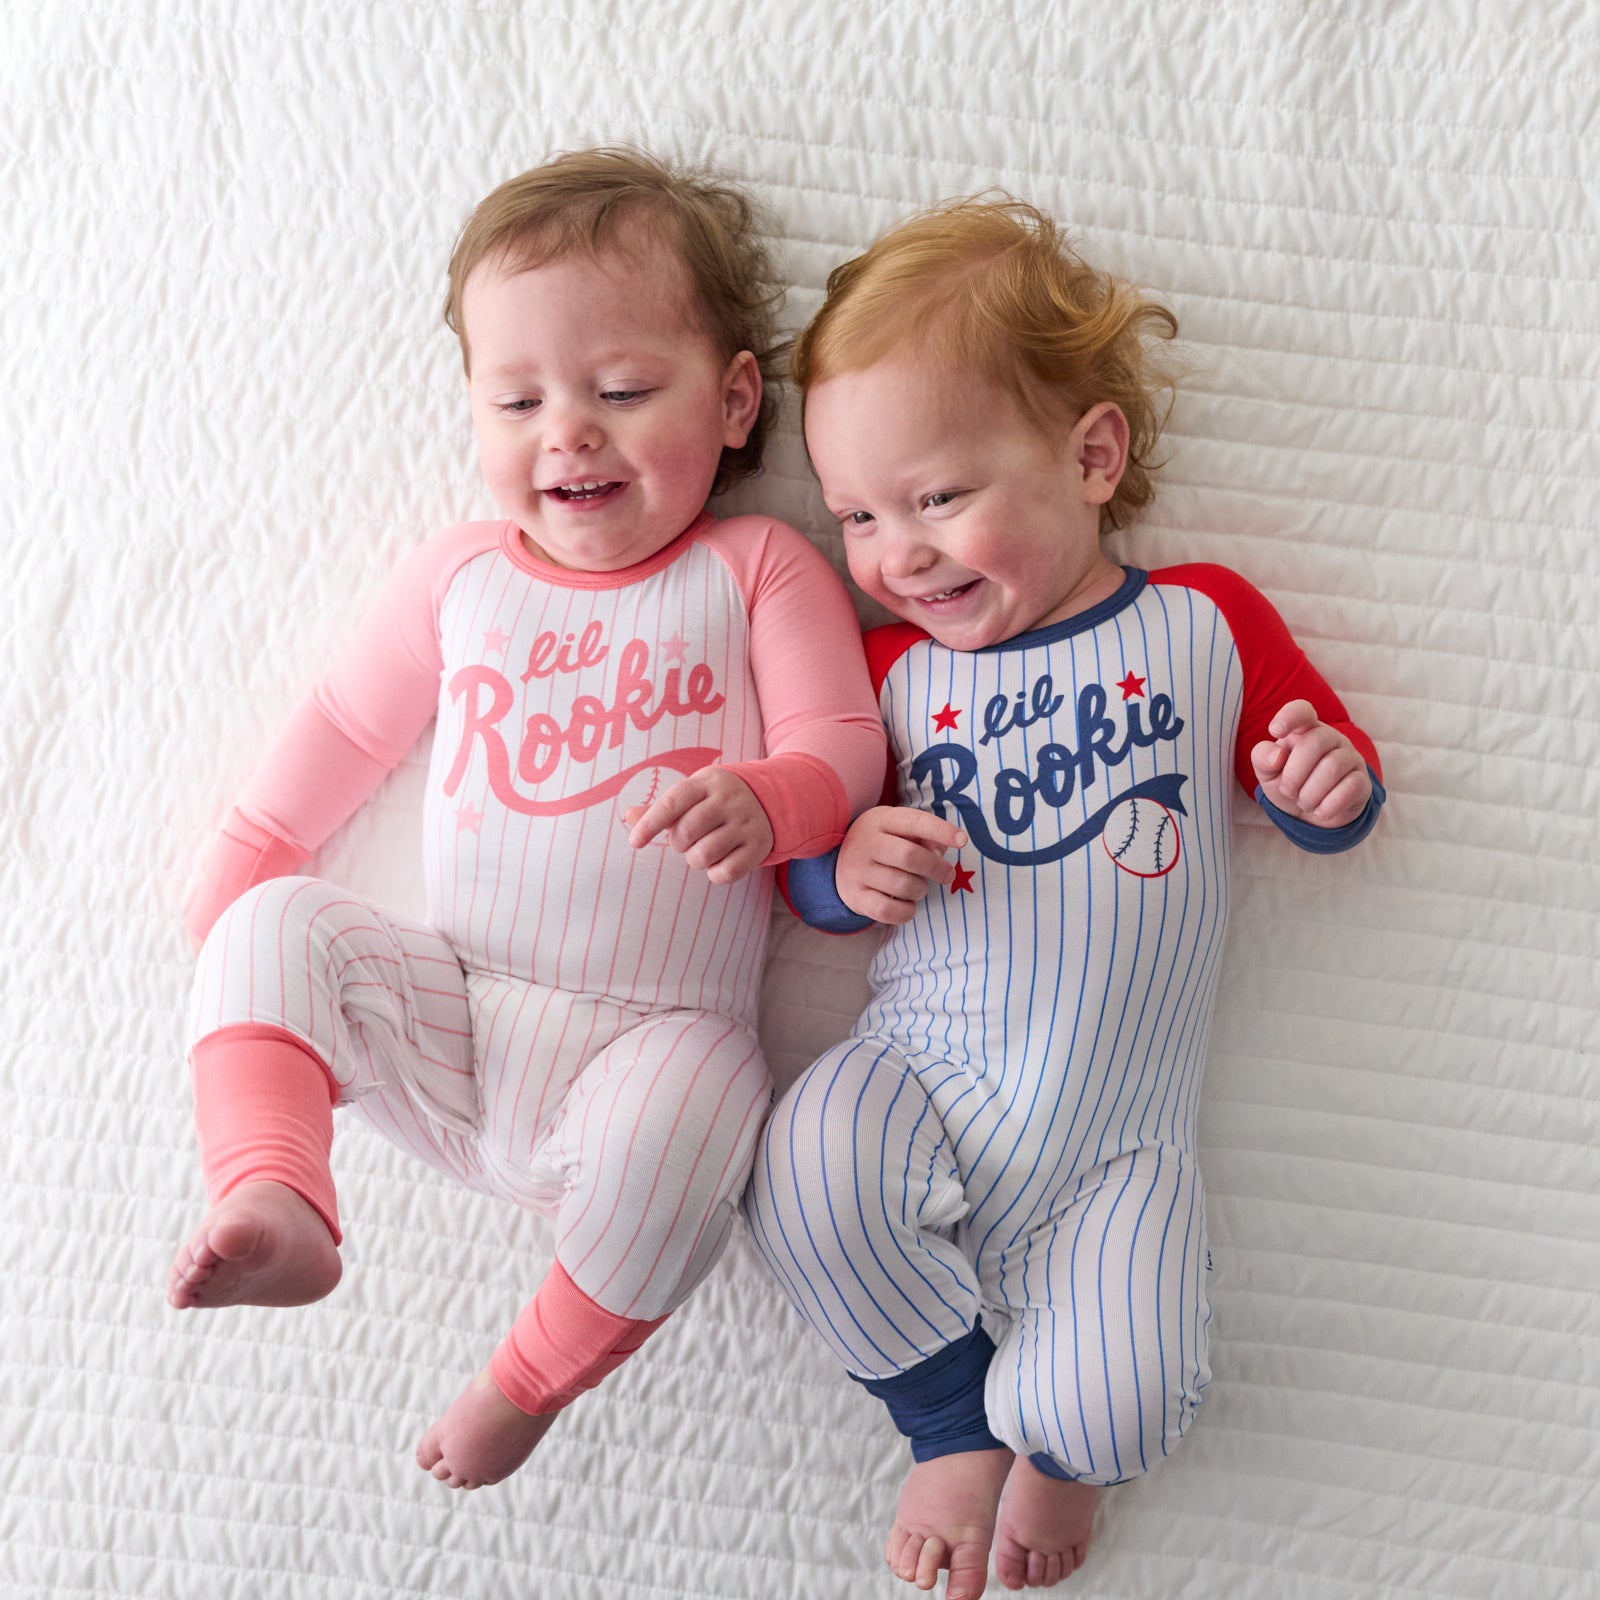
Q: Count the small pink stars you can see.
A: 3